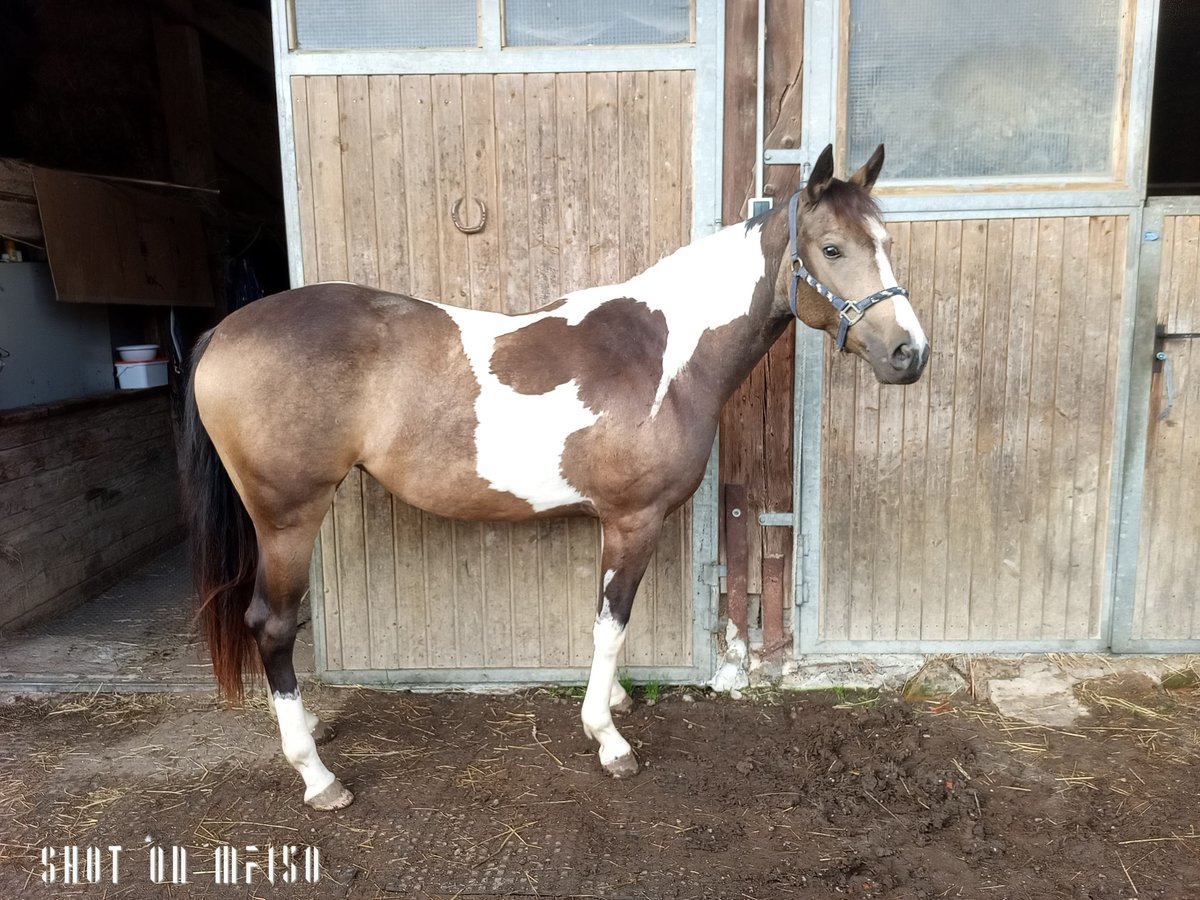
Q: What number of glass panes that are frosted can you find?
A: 3